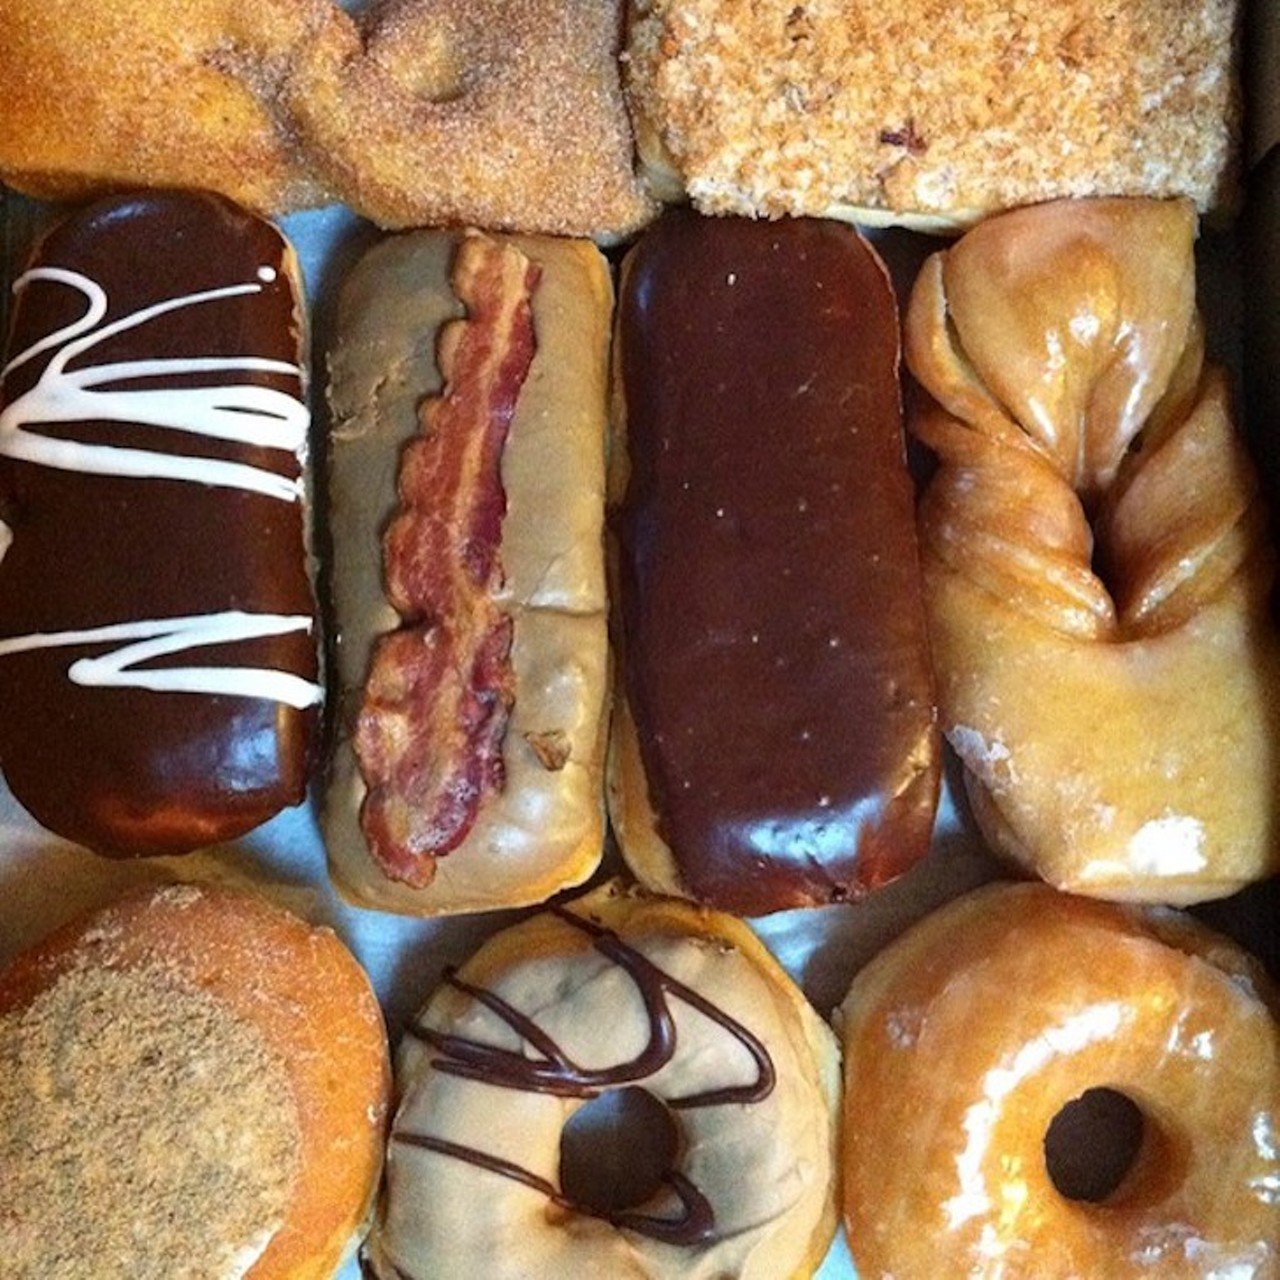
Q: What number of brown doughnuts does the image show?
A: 2